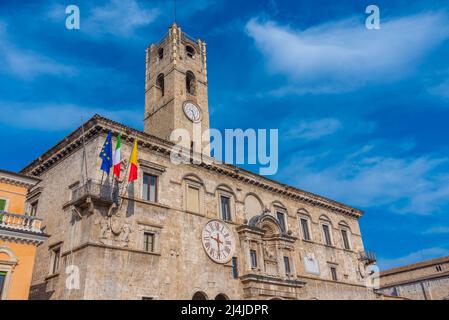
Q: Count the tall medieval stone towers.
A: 1